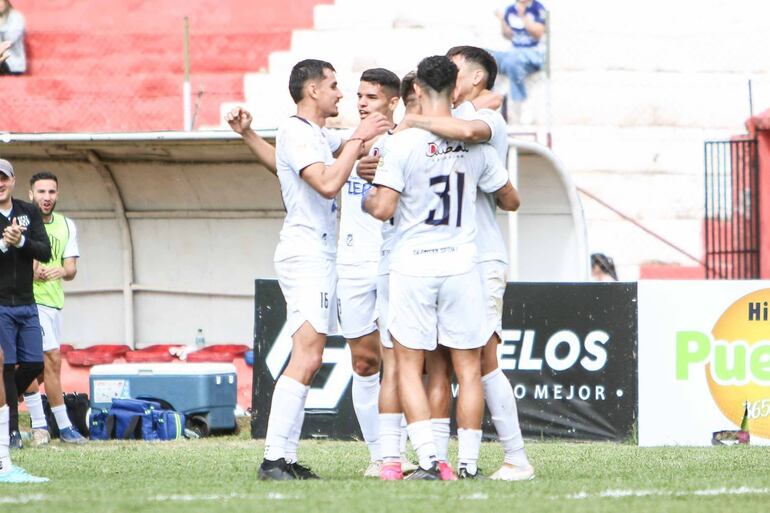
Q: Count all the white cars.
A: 0